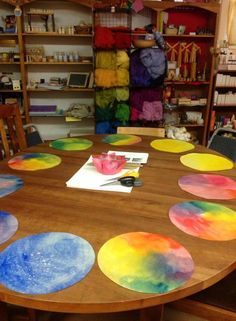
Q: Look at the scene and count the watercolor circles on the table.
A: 11